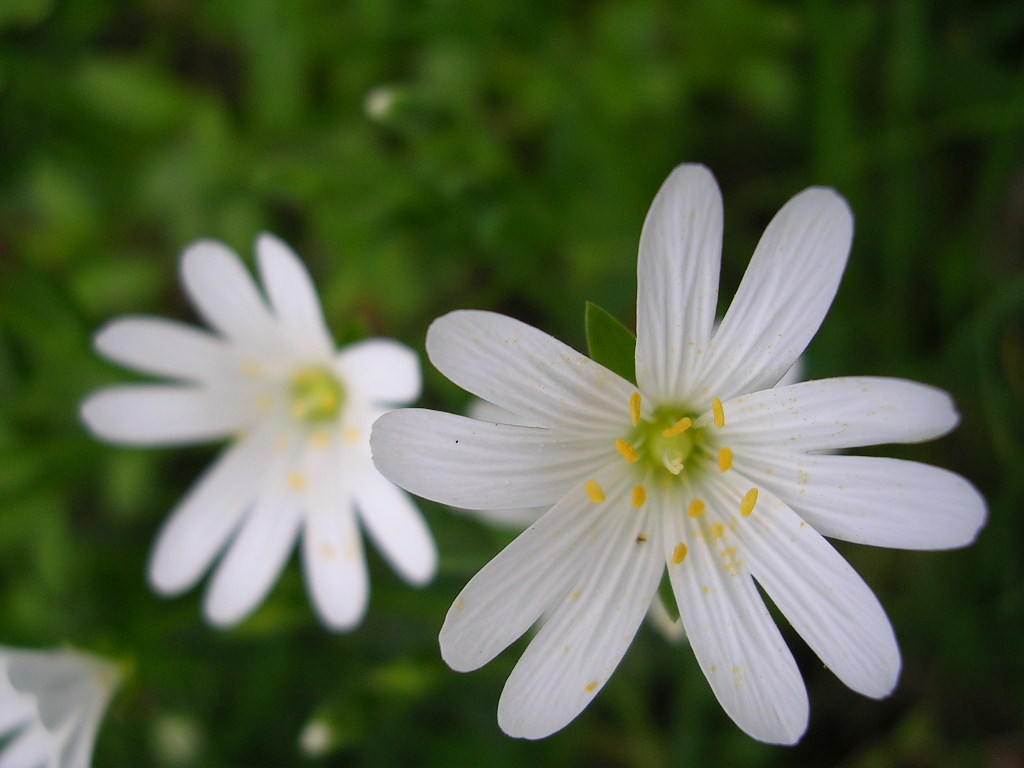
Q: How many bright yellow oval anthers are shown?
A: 10